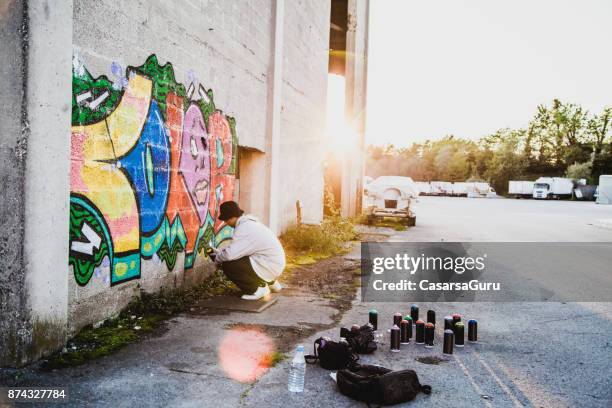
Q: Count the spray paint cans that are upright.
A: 14